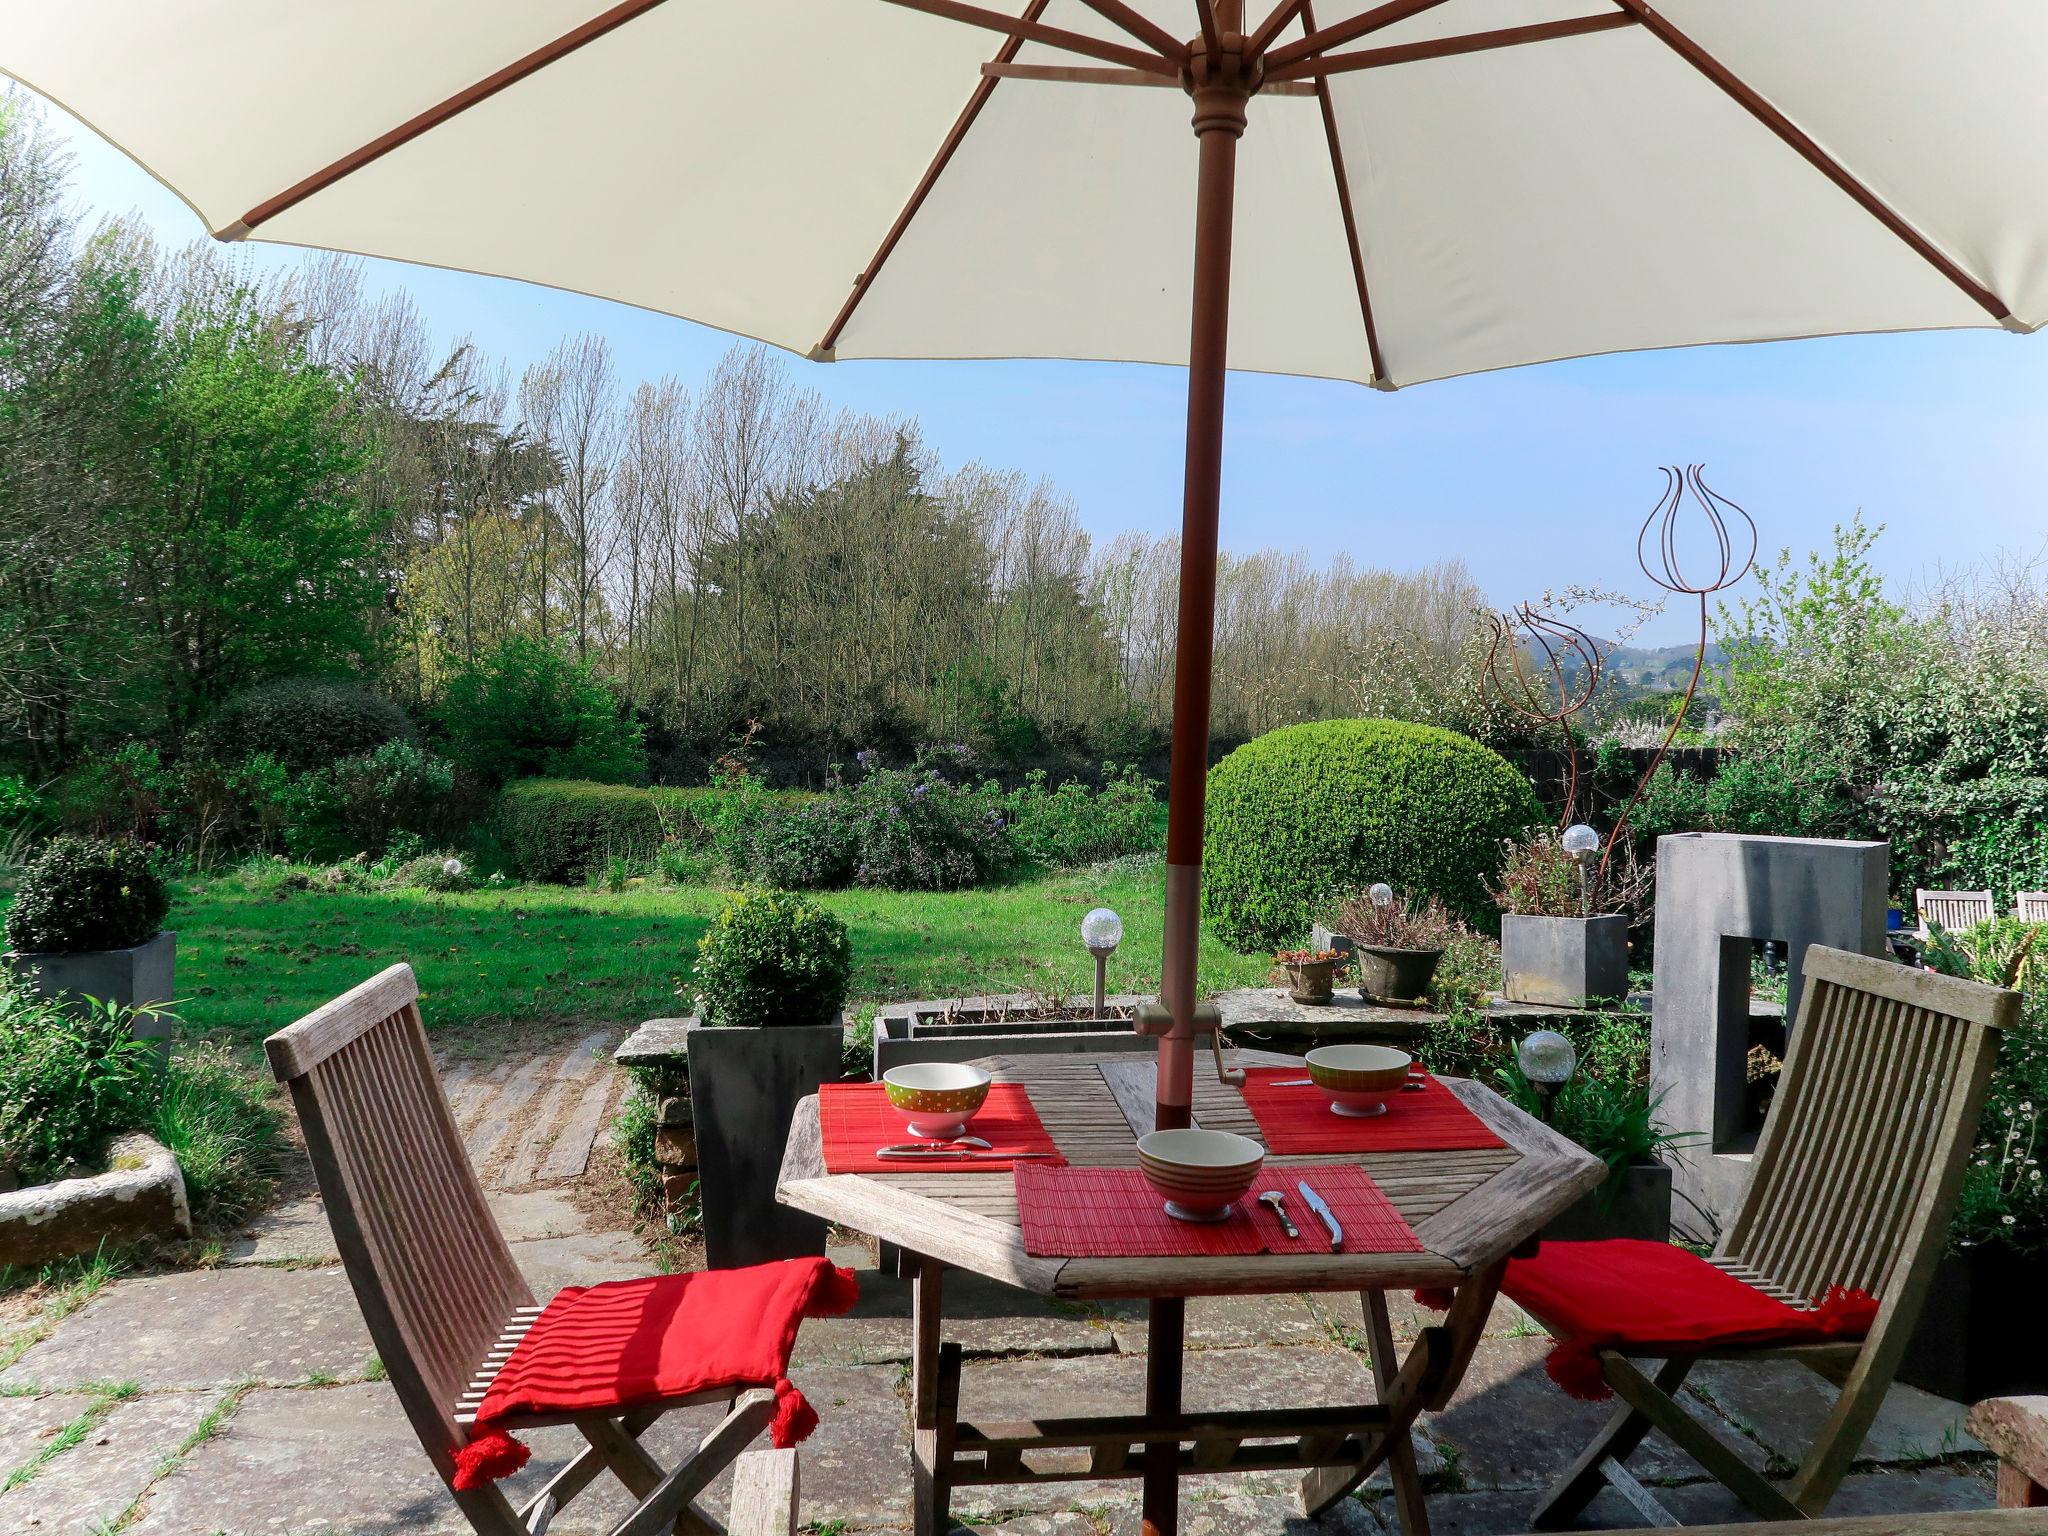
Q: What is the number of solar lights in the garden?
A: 5